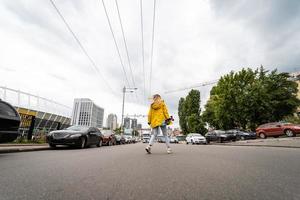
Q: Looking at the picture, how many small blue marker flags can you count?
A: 0